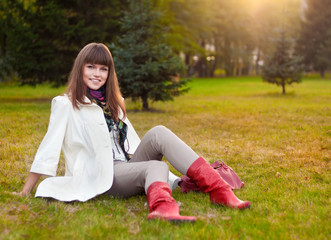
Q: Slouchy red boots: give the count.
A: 2